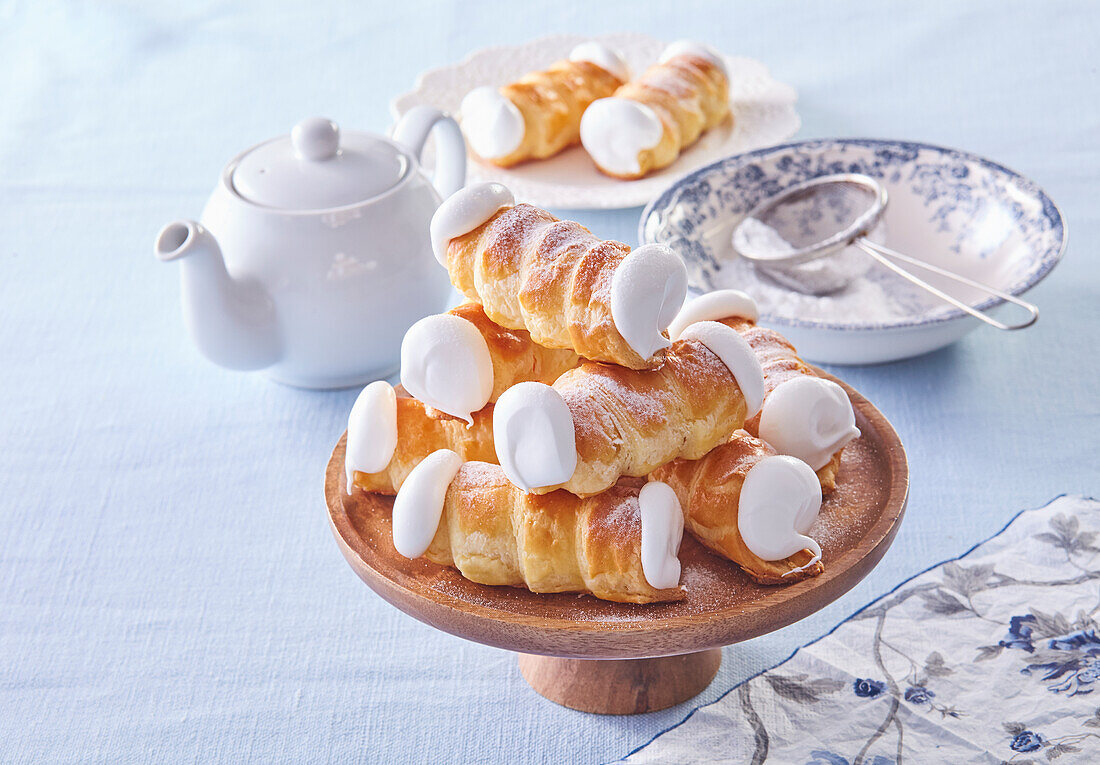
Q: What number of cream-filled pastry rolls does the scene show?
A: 9